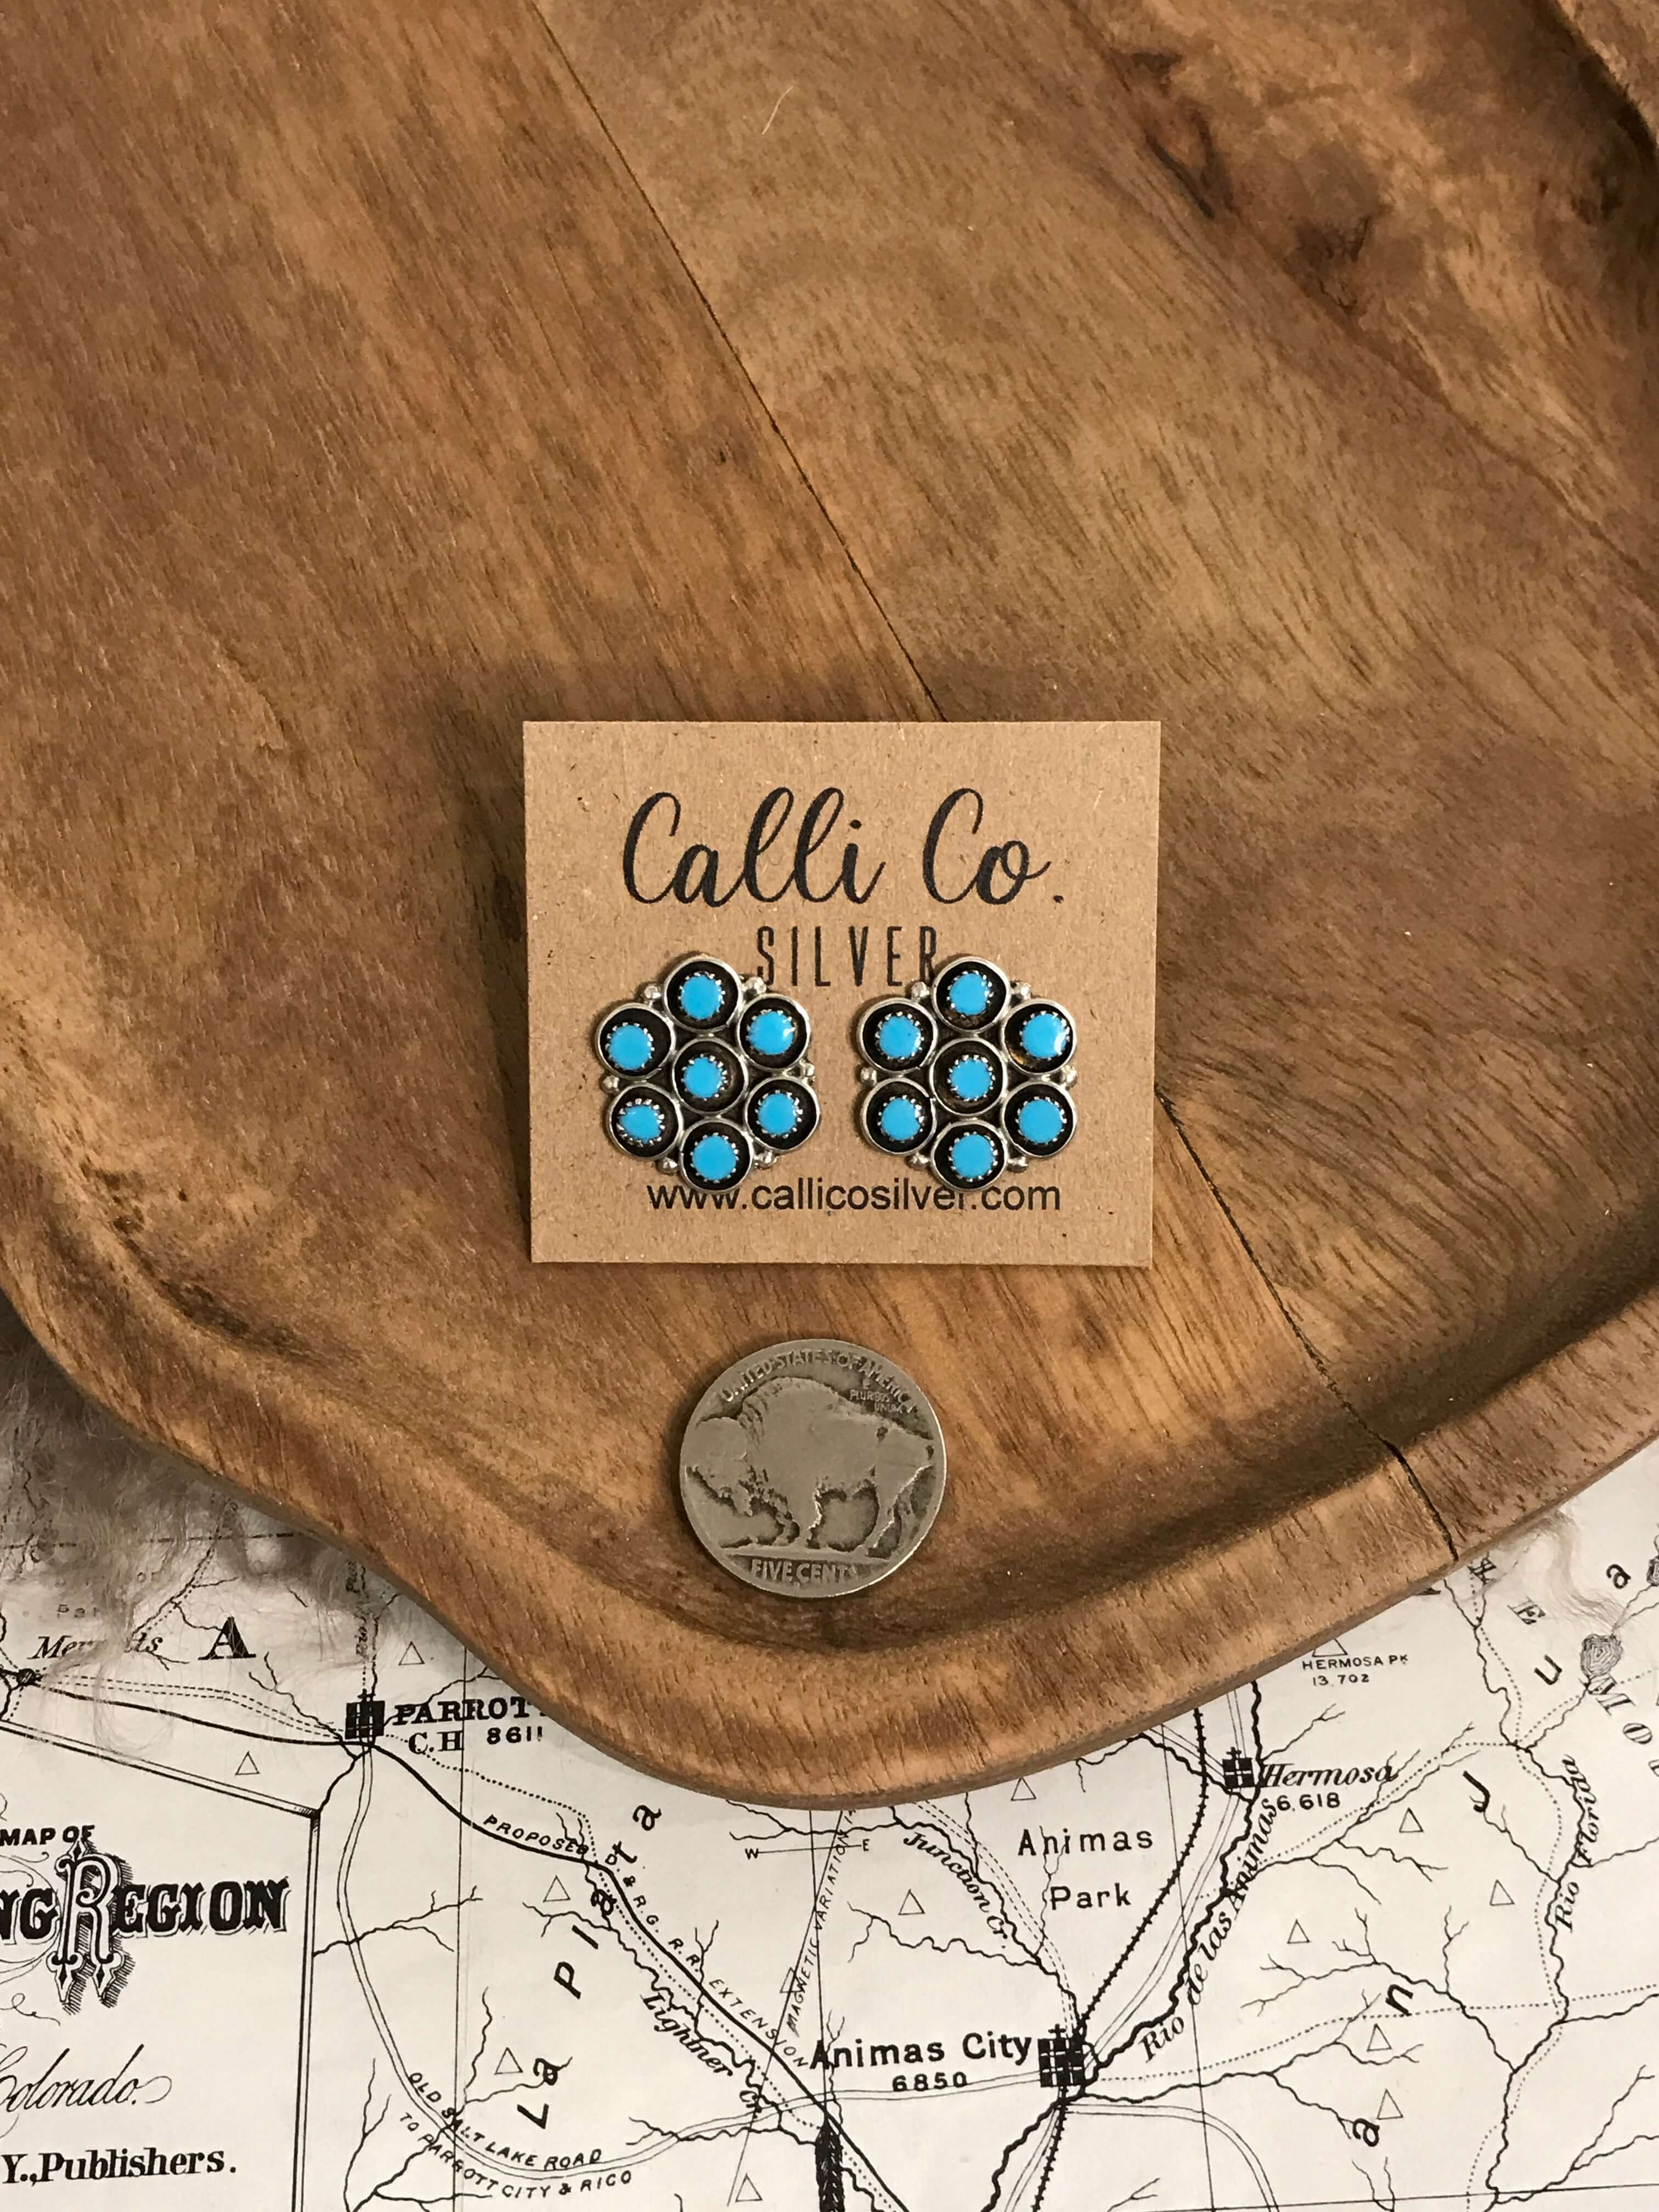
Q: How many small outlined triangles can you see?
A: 14